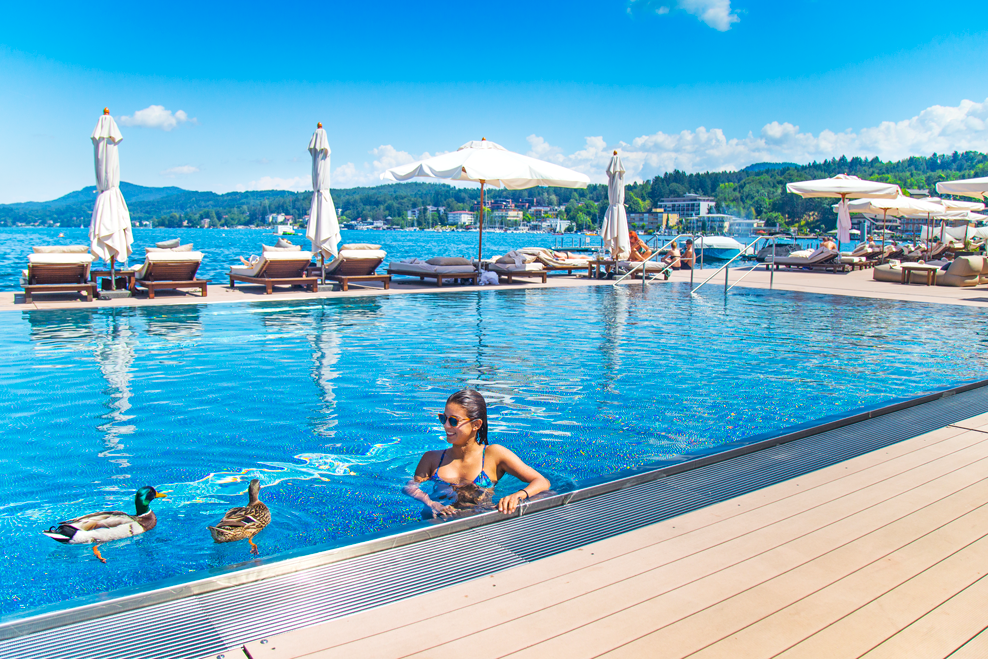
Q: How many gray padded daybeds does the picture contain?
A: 2